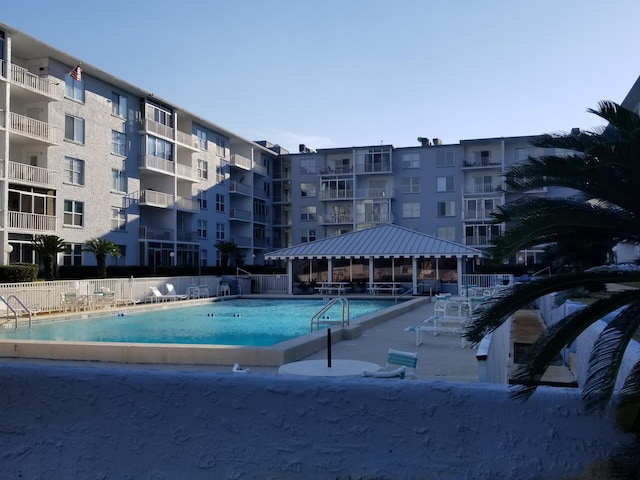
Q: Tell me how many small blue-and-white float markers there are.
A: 4